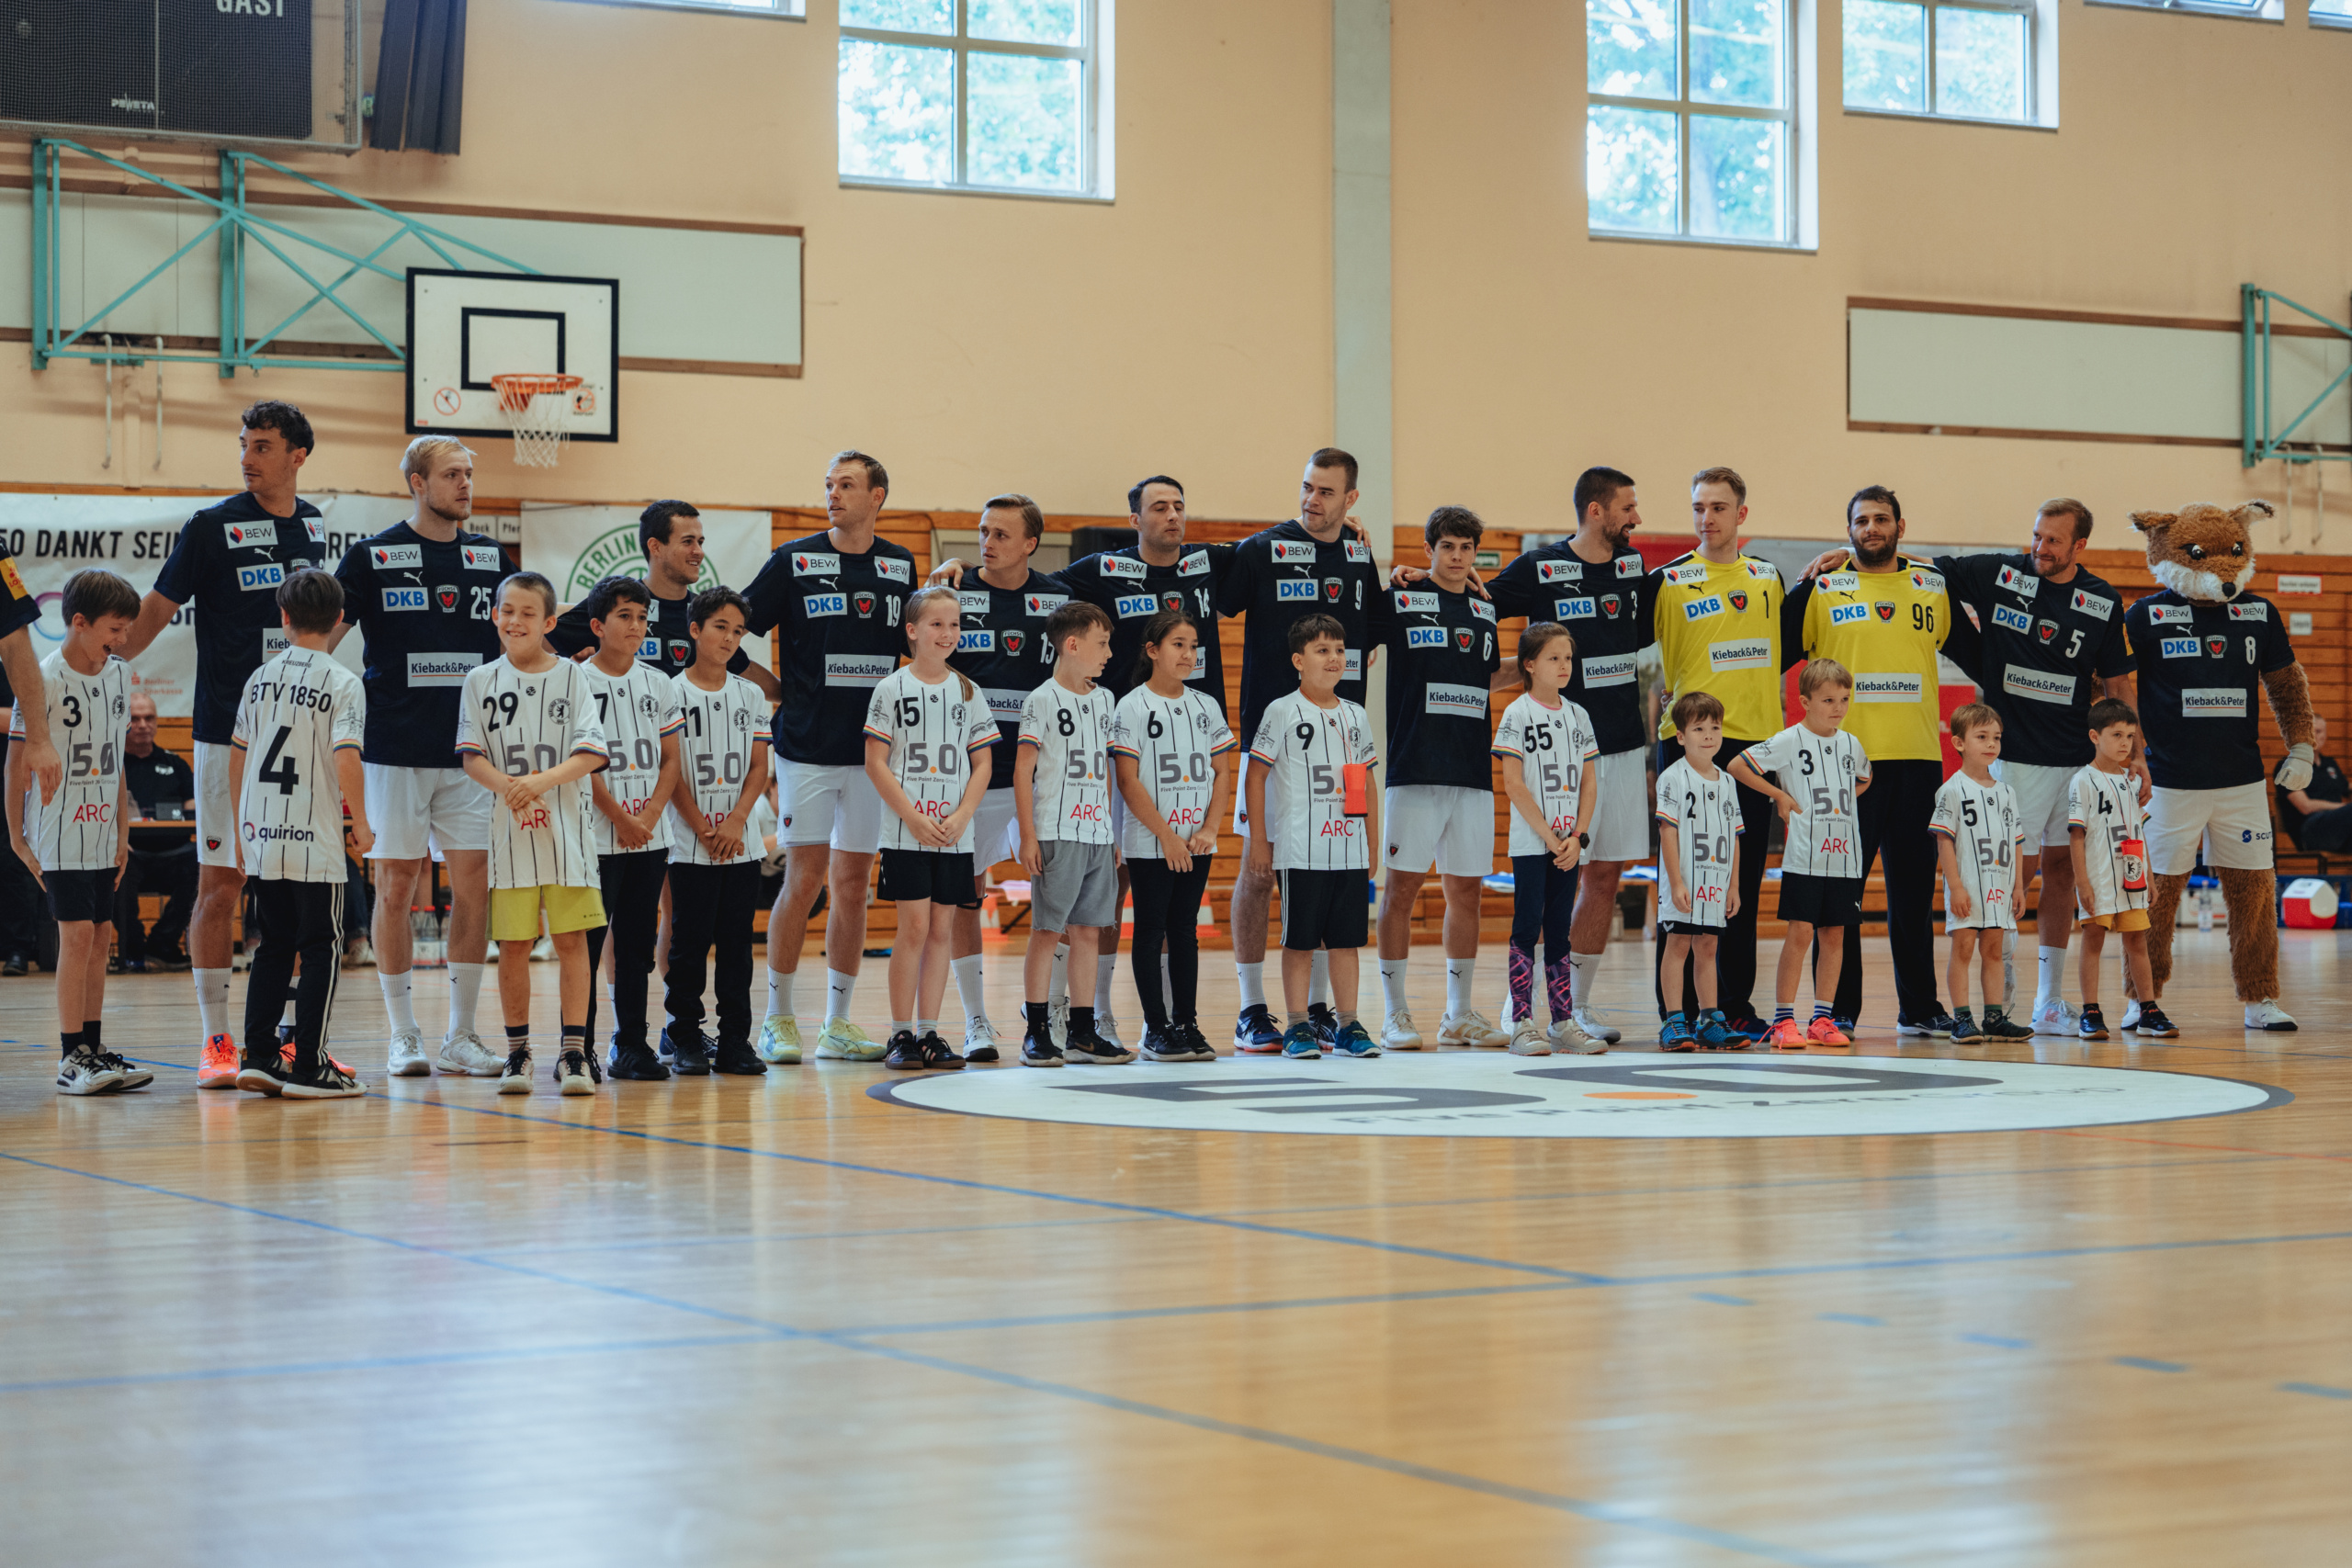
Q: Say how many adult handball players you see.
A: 12